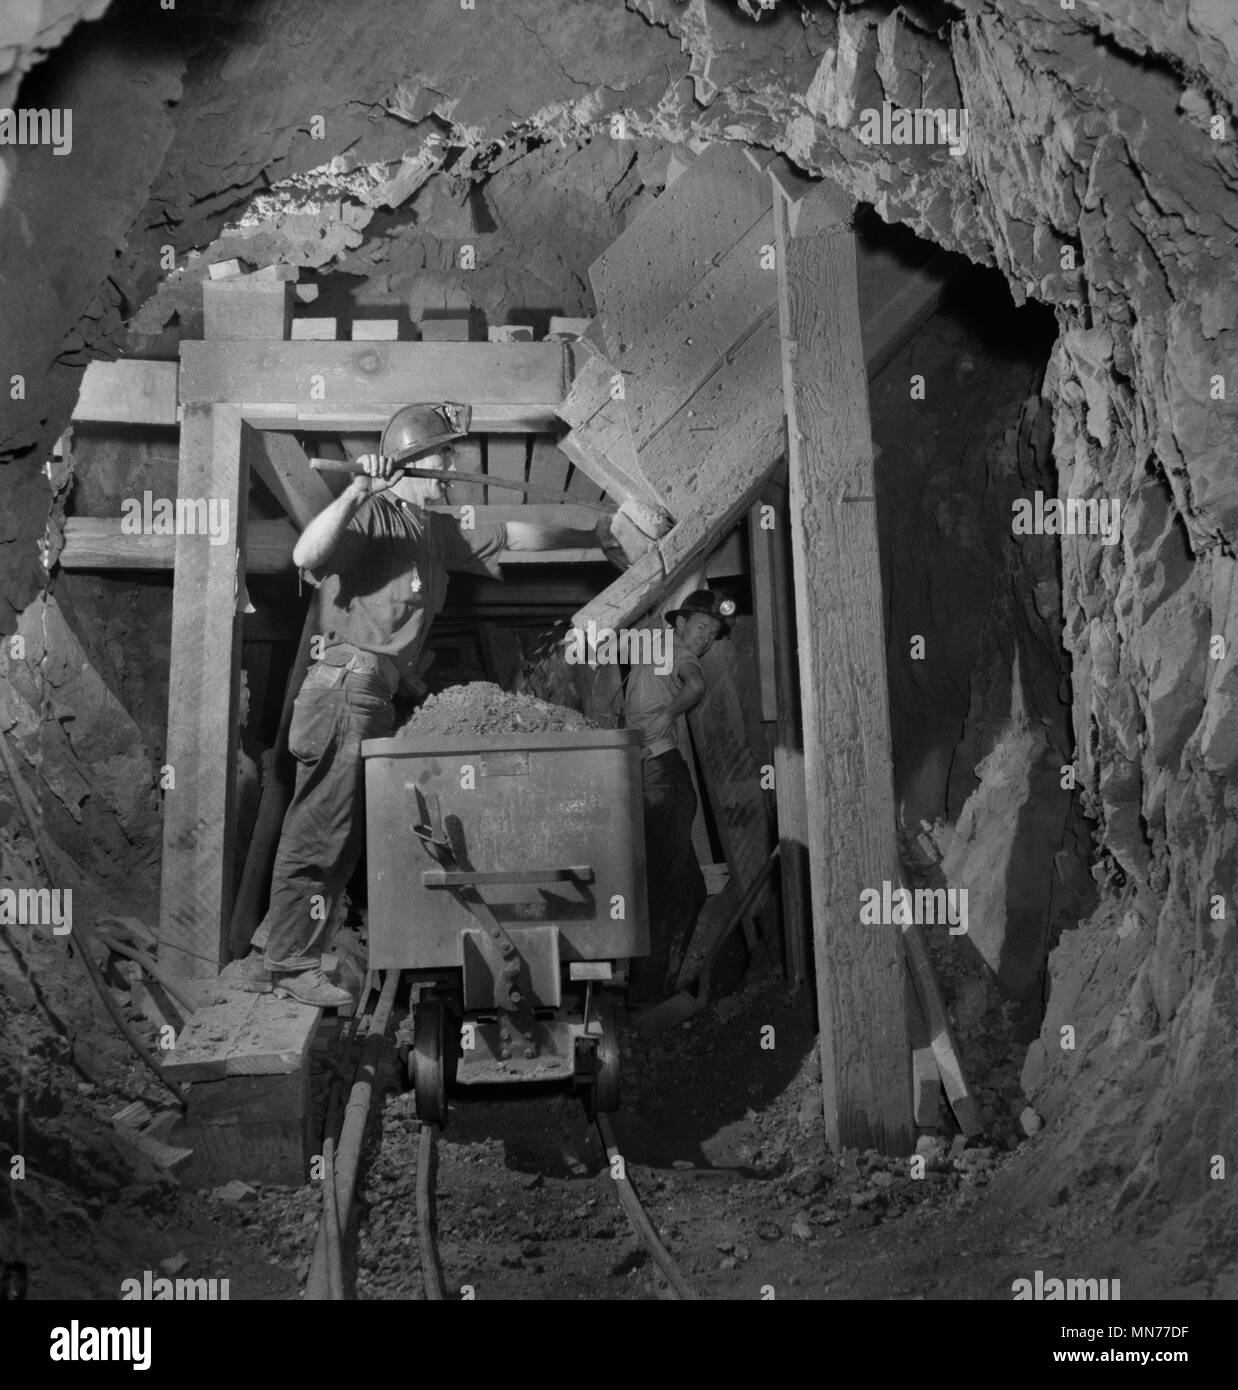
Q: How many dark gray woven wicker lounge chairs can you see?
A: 0